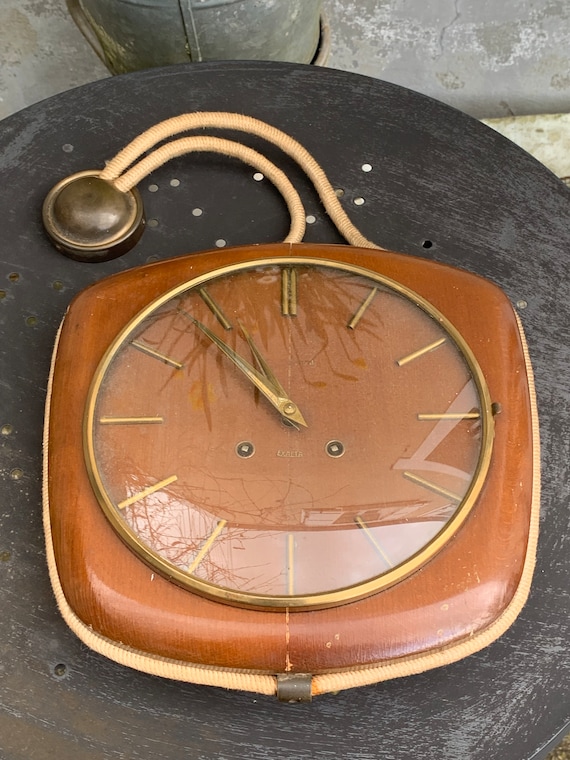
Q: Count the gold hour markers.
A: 12